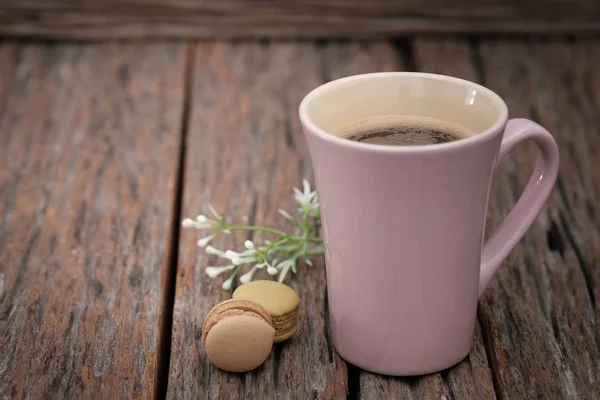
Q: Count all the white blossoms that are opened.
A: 1